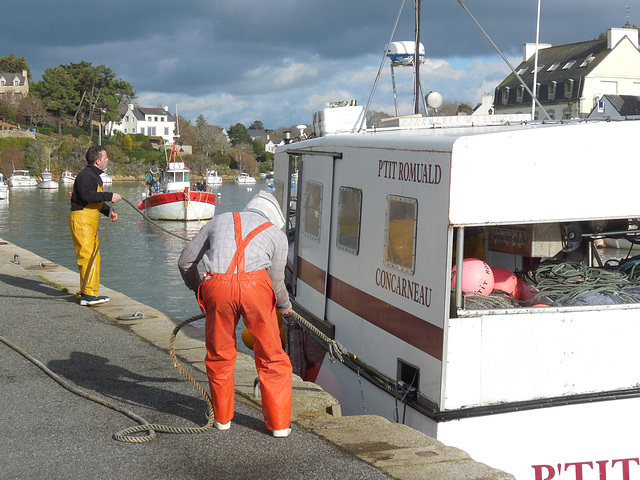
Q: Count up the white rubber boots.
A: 2